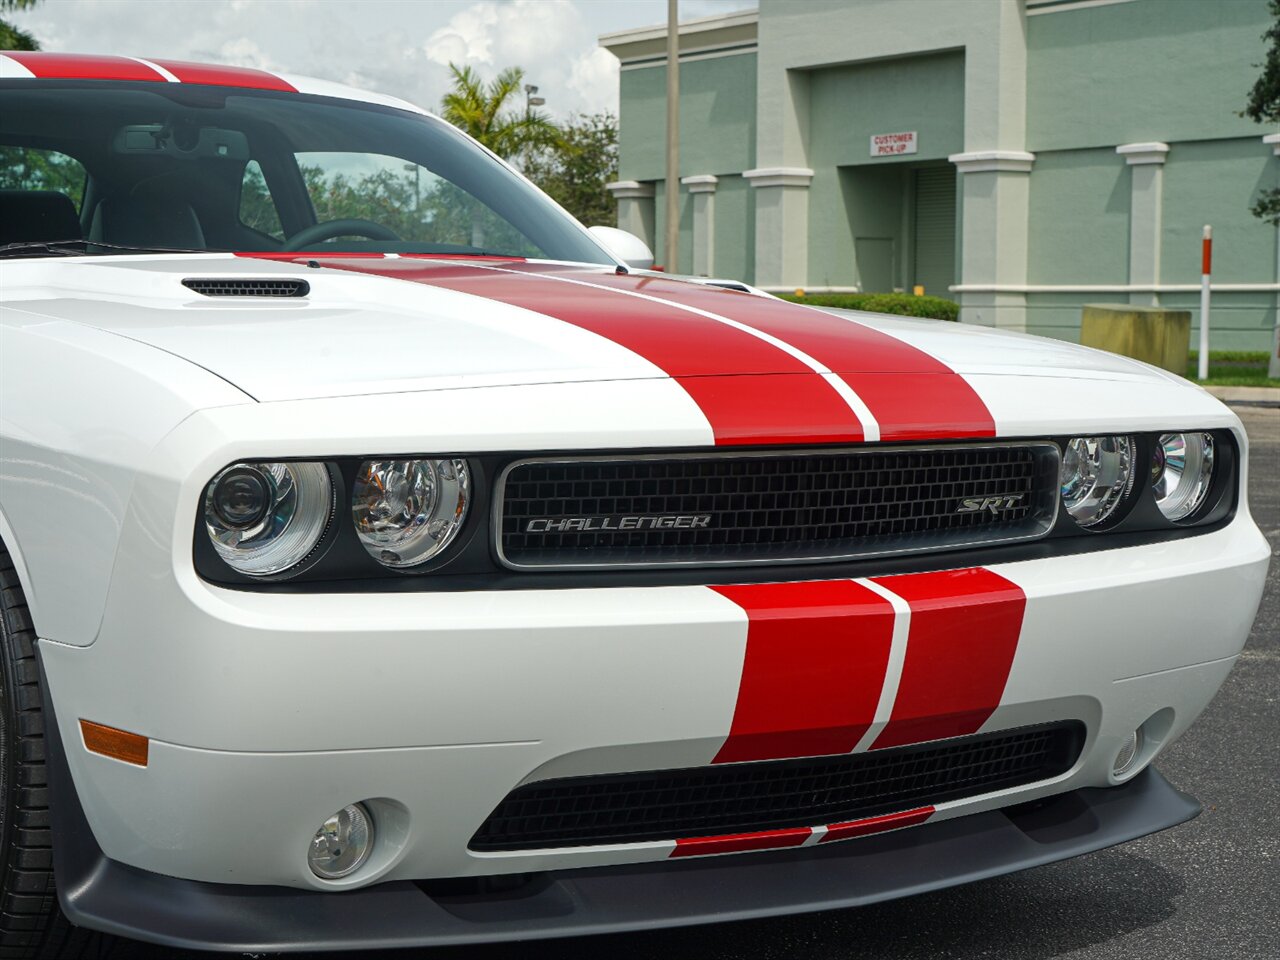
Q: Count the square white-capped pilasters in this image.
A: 6